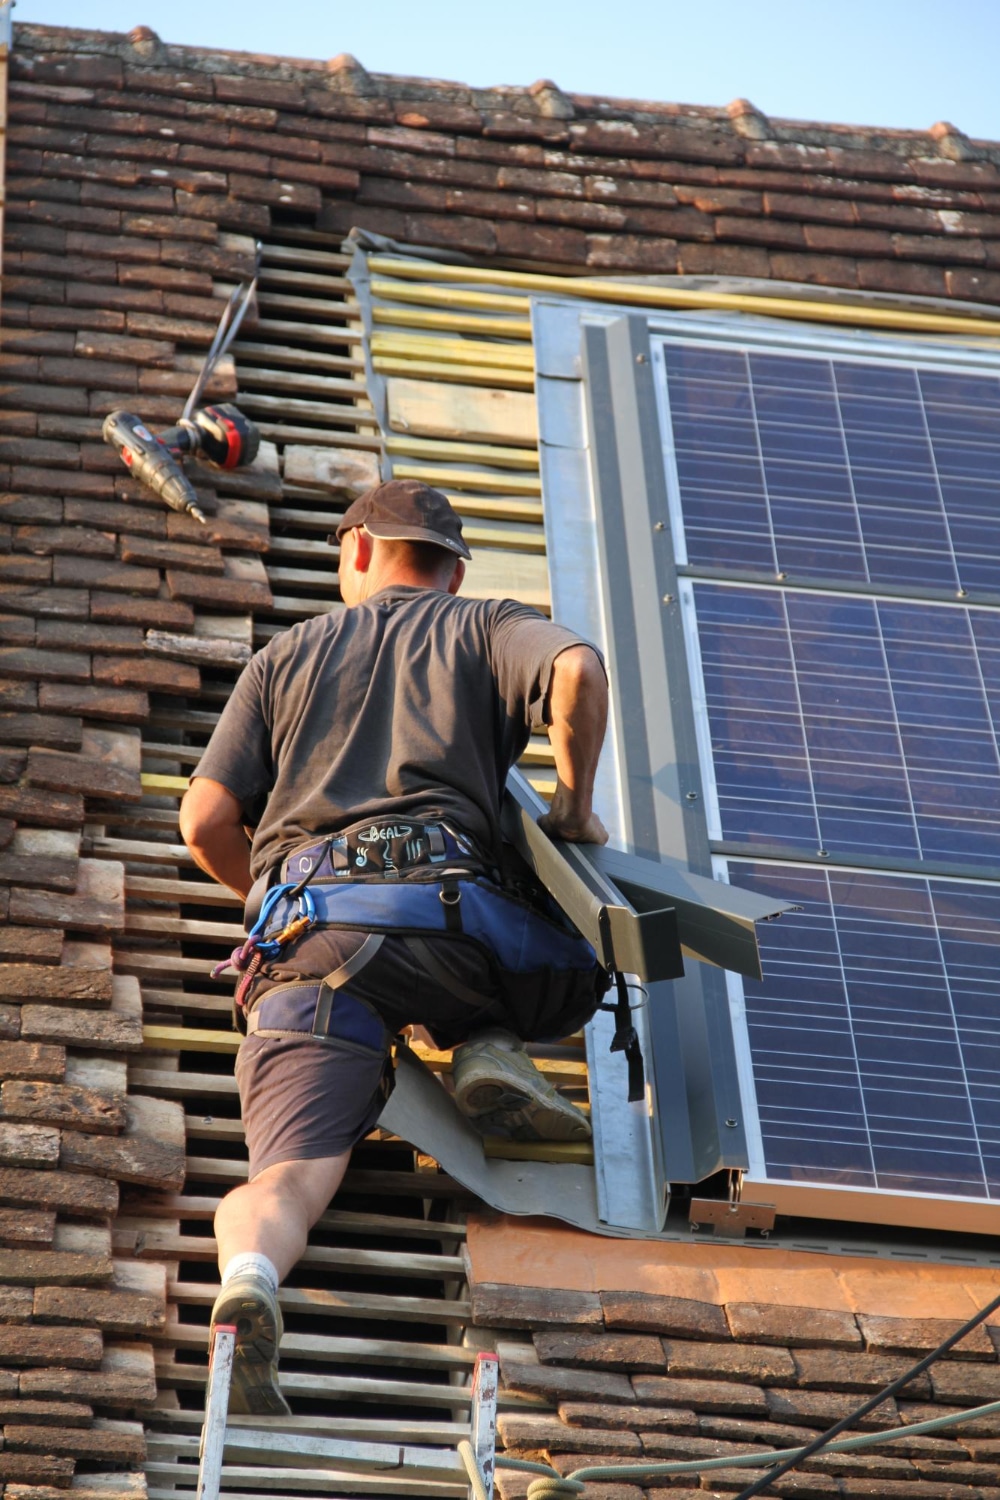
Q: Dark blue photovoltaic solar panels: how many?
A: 3